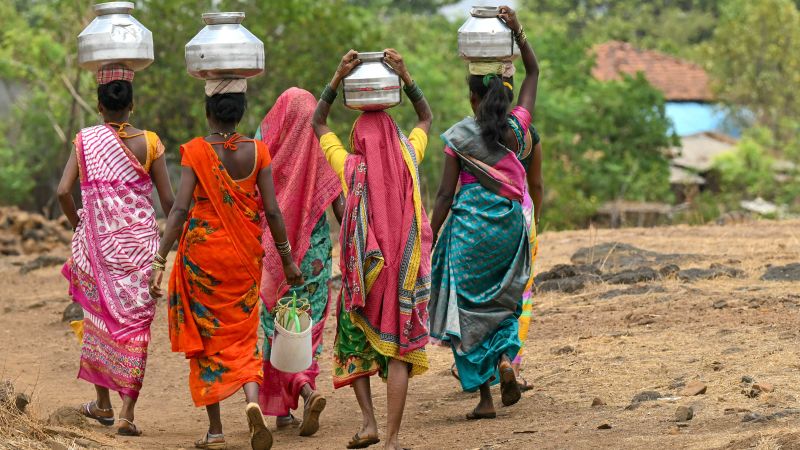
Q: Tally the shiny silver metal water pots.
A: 4